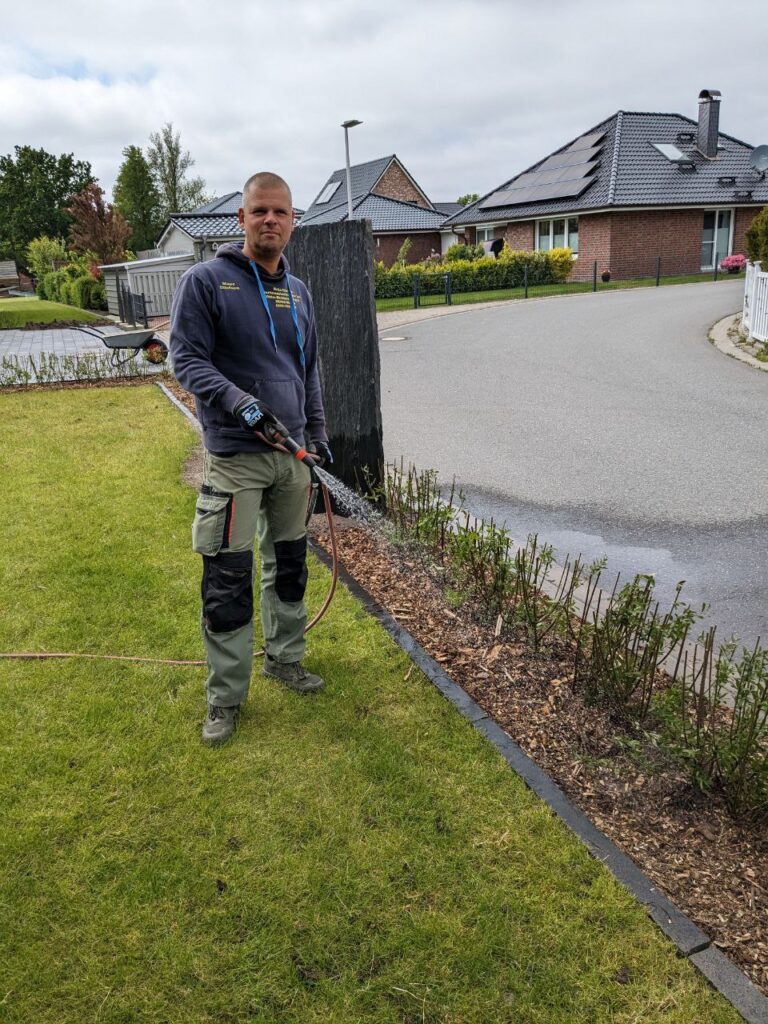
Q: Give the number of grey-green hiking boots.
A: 2